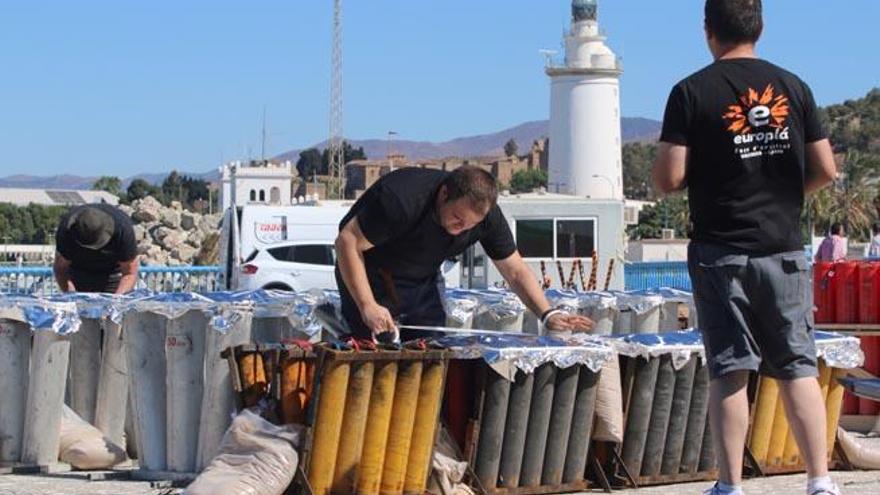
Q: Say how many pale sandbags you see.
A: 5